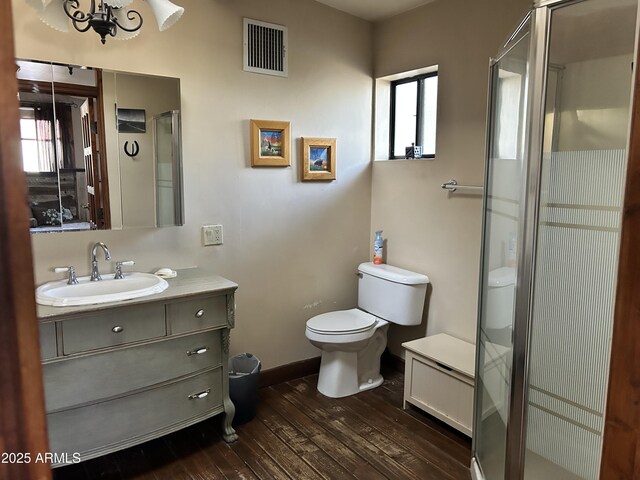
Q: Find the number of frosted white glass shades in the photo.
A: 5